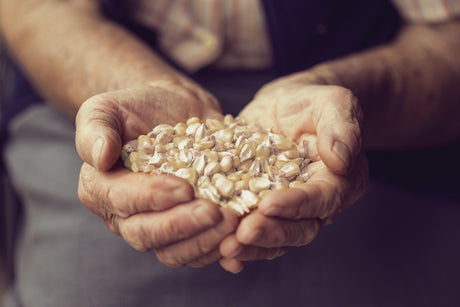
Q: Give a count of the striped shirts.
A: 1